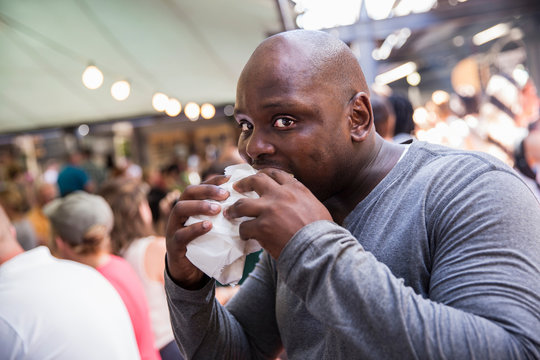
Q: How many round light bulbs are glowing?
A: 6